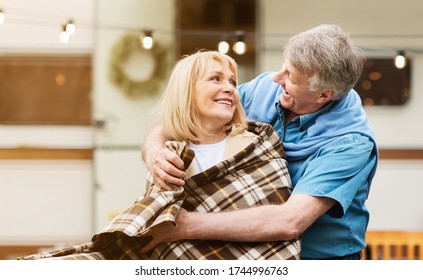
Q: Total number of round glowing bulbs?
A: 7